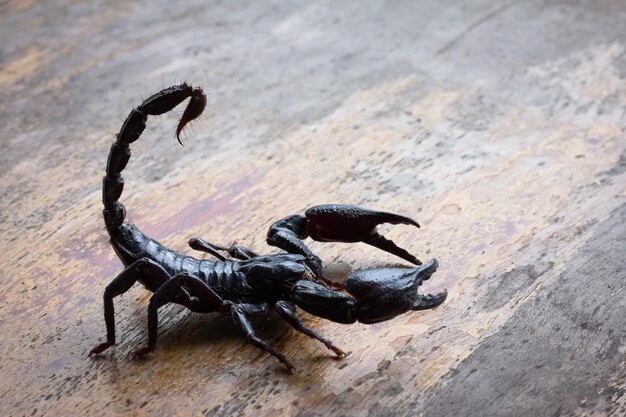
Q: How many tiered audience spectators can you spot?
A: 0